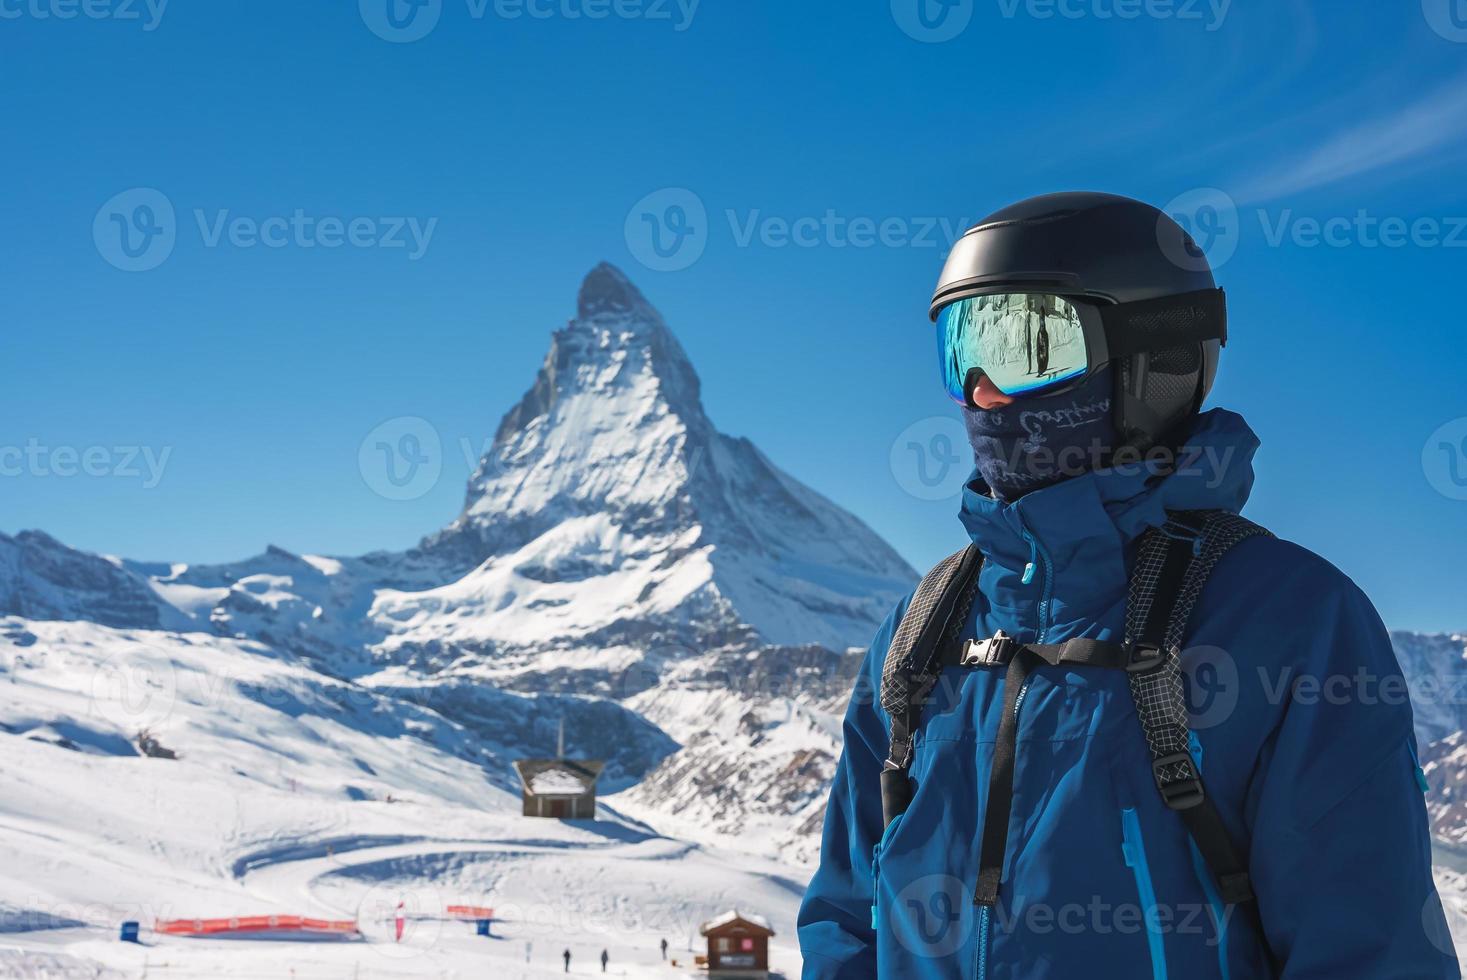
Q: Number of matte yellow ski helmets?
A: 0